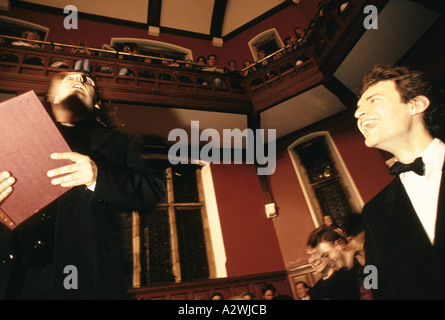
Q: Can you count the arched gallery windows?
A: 3